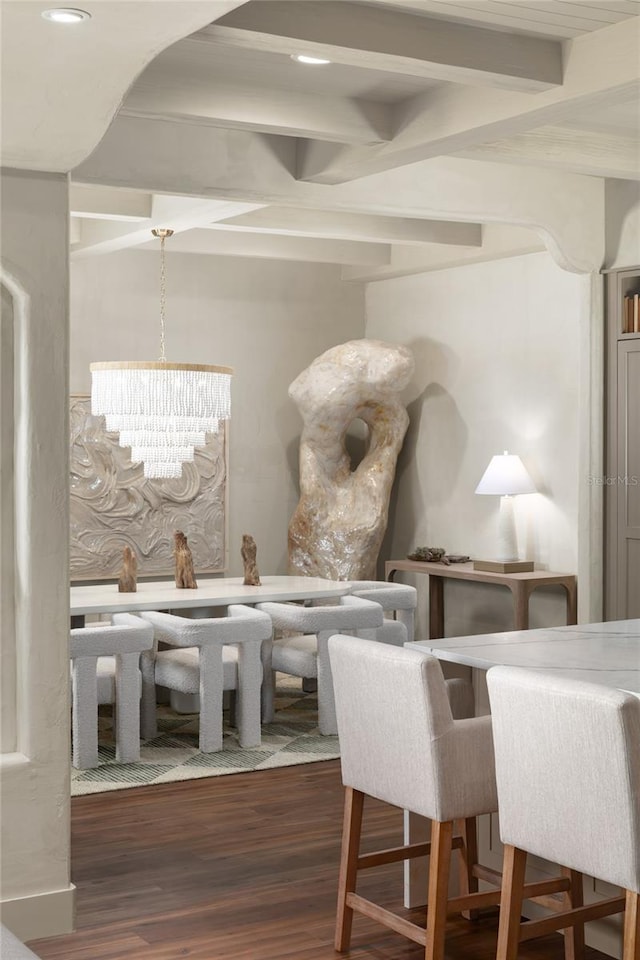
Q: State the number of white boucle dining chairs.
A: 4